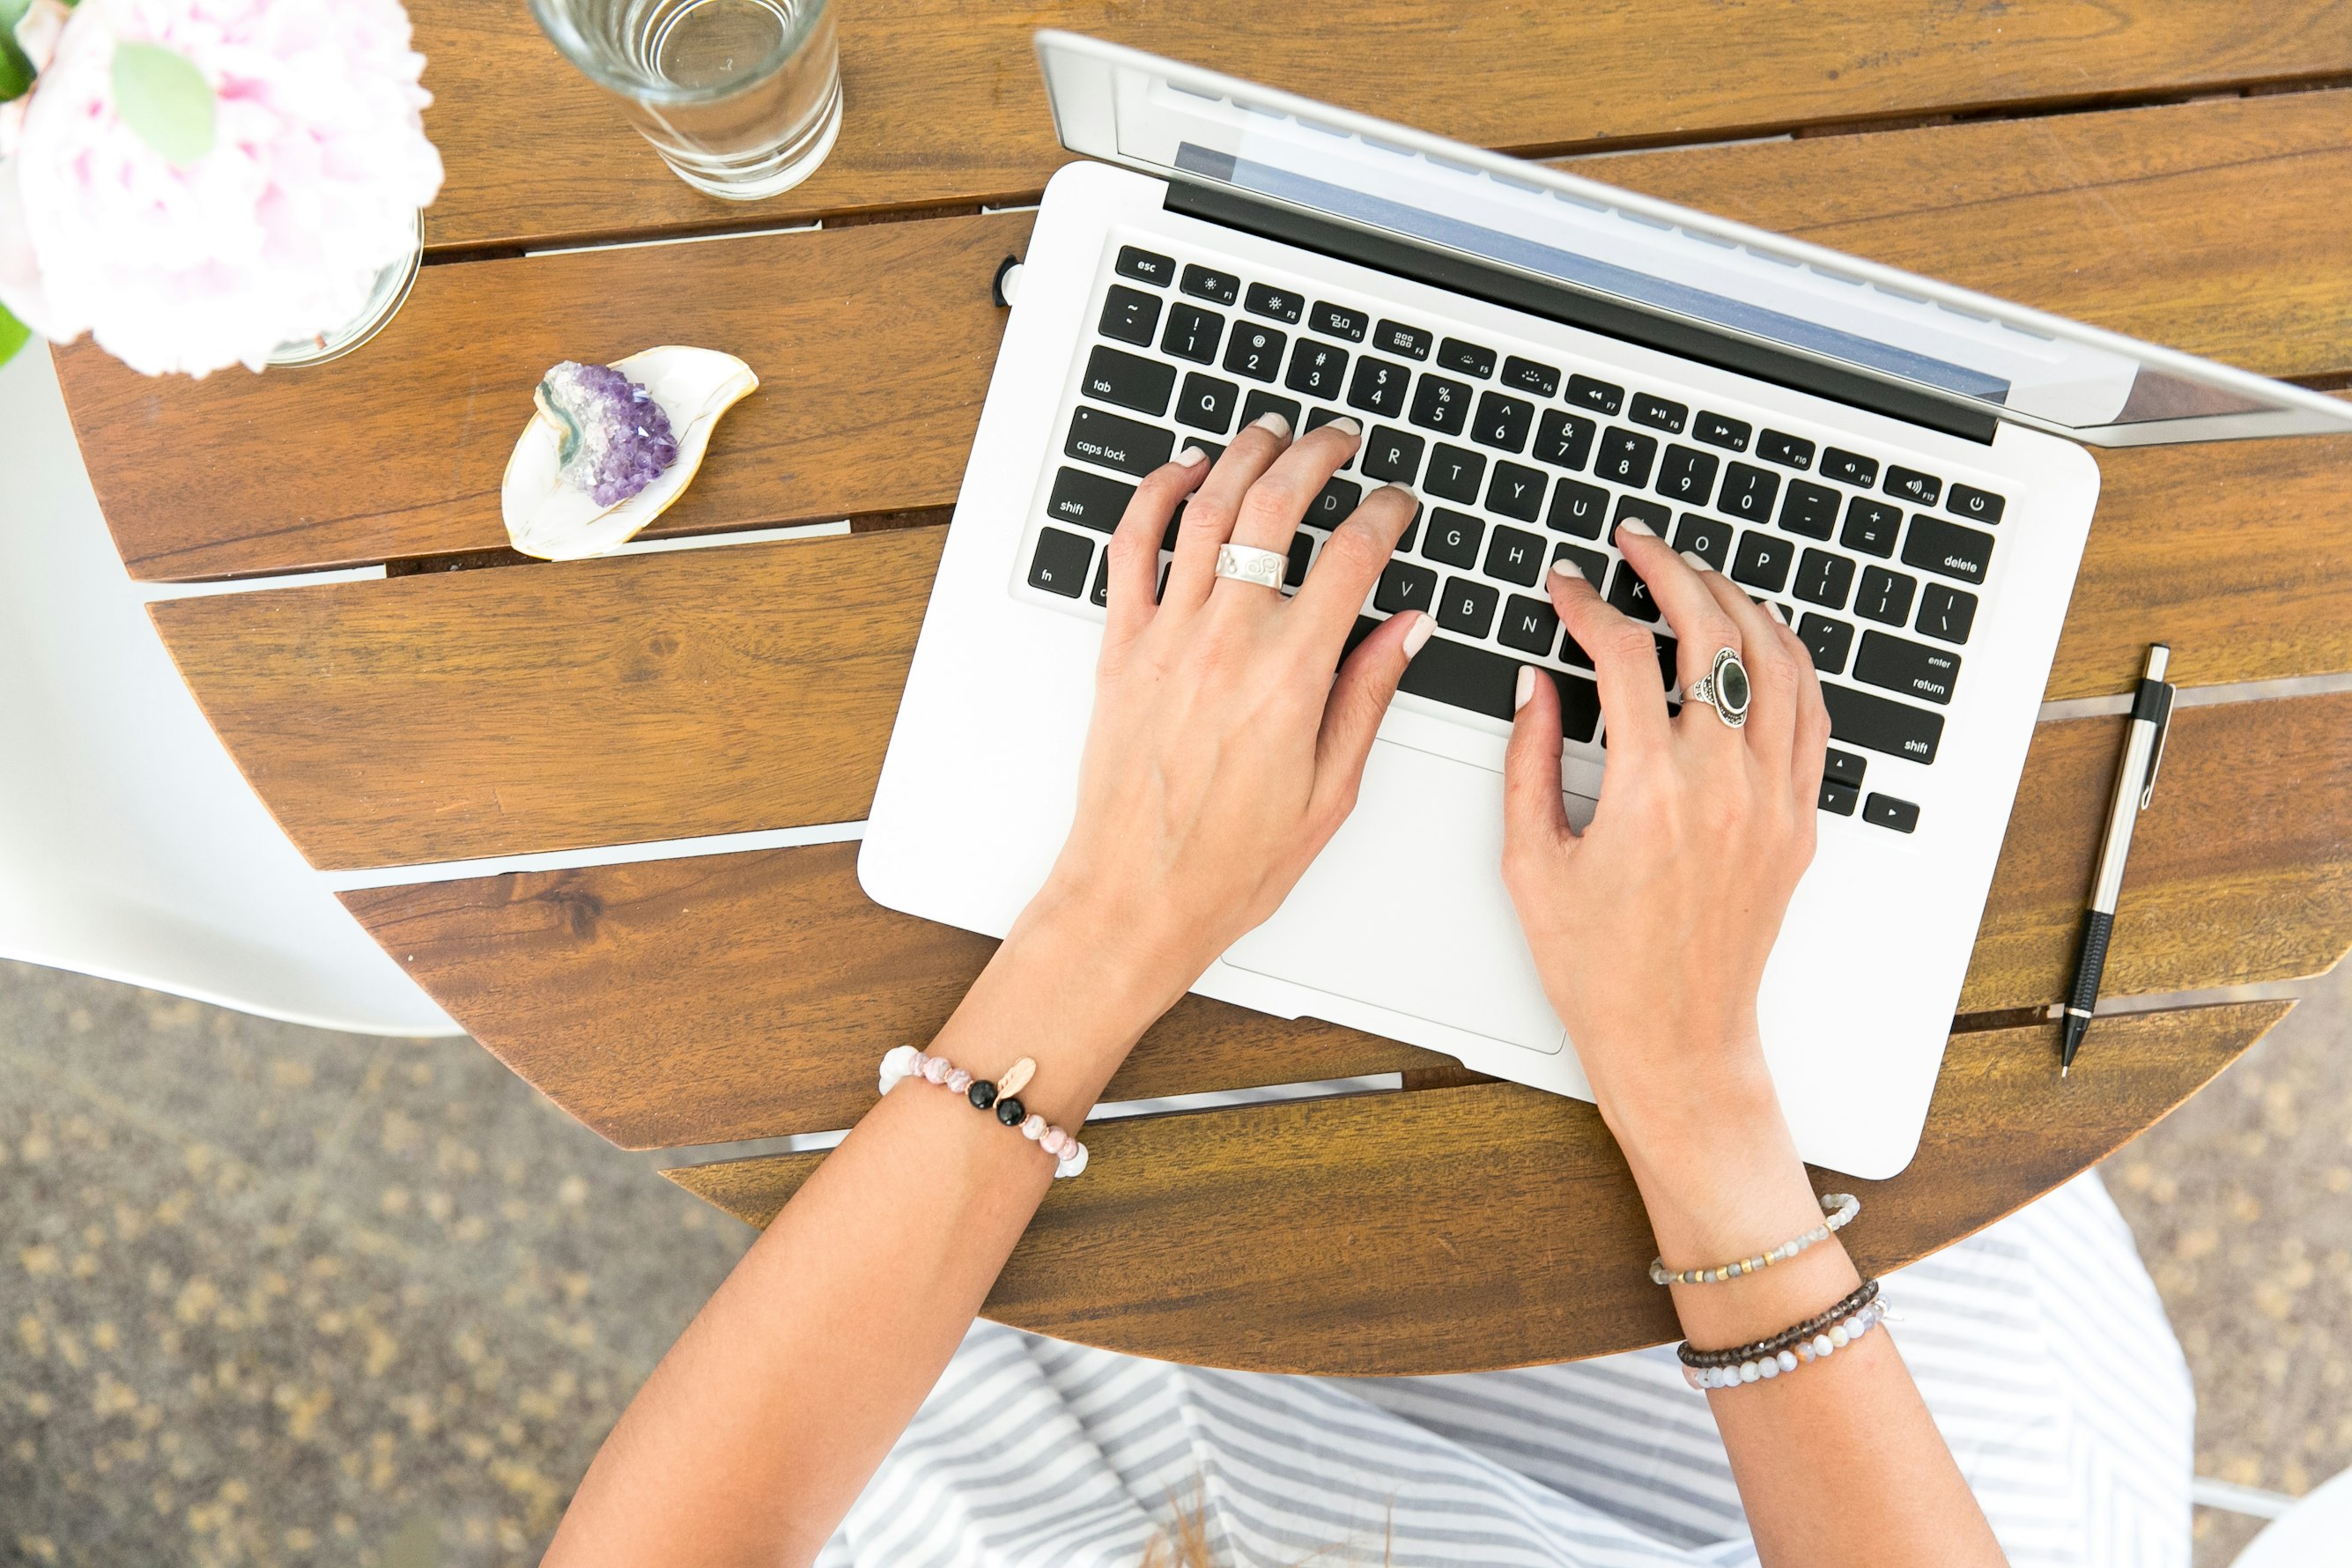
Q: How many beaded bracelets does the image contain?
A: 4